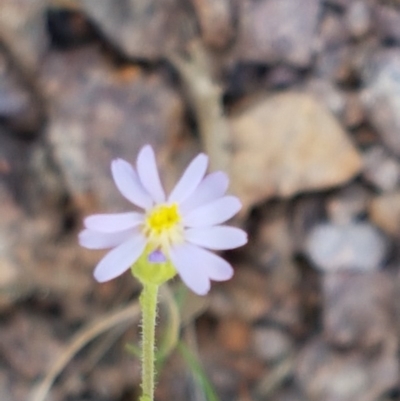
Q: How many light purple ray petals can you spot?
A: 11